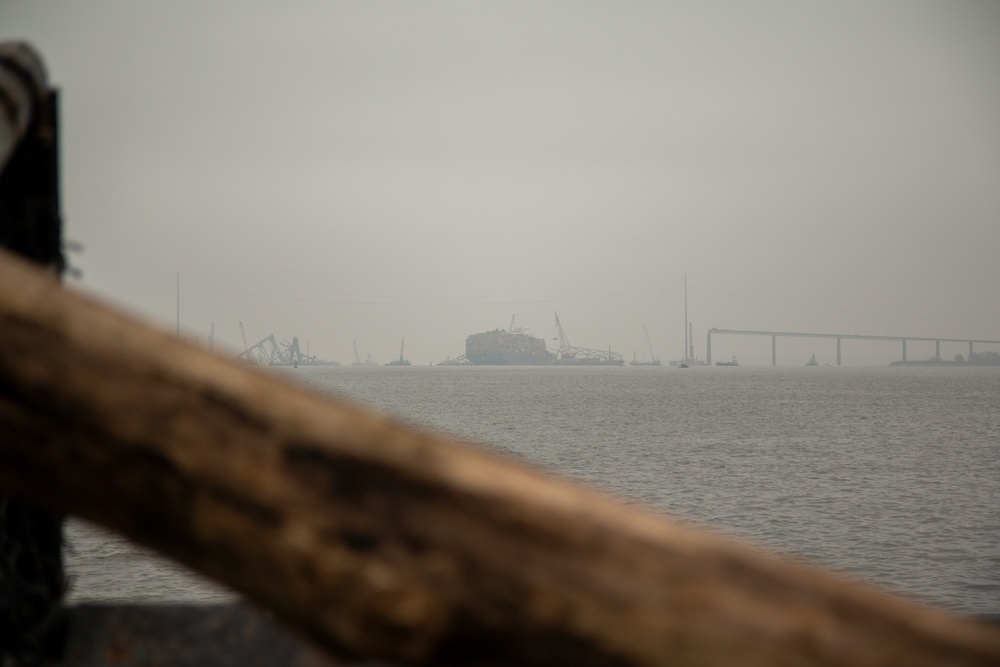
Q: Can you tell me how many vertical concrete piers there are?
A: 6